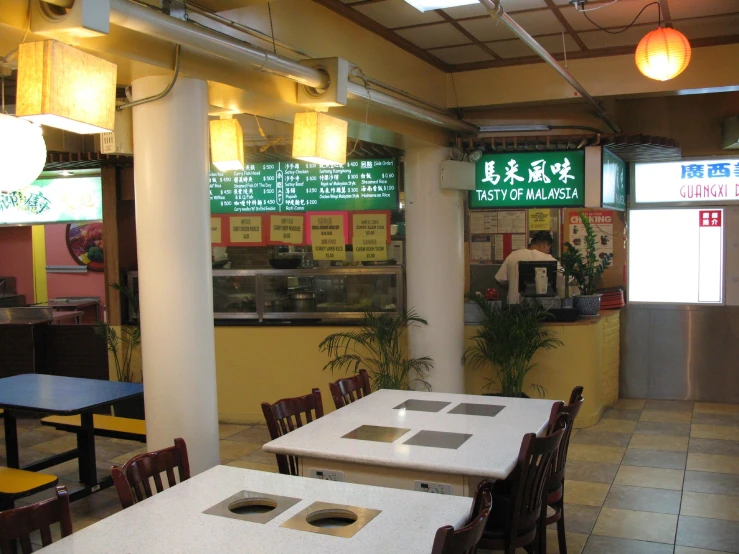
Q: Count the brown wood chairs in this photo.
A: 7